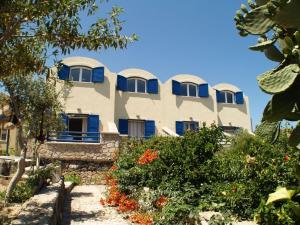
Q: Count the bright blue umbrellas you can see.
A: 0